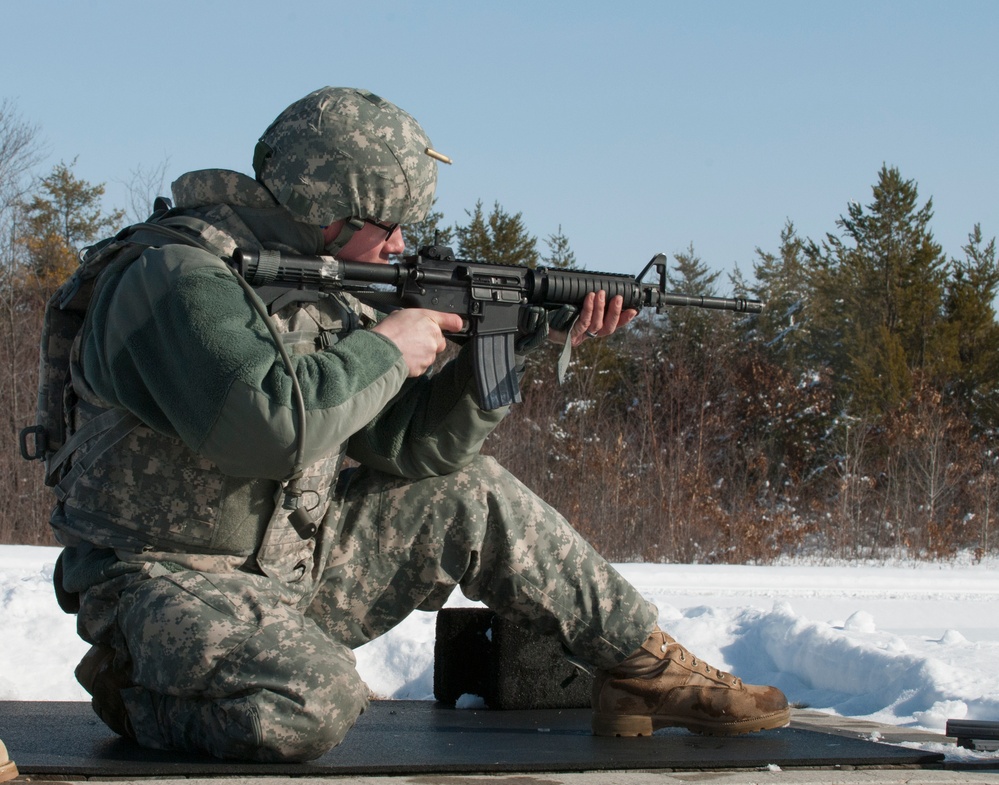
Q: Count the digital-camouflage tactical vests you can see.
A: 1